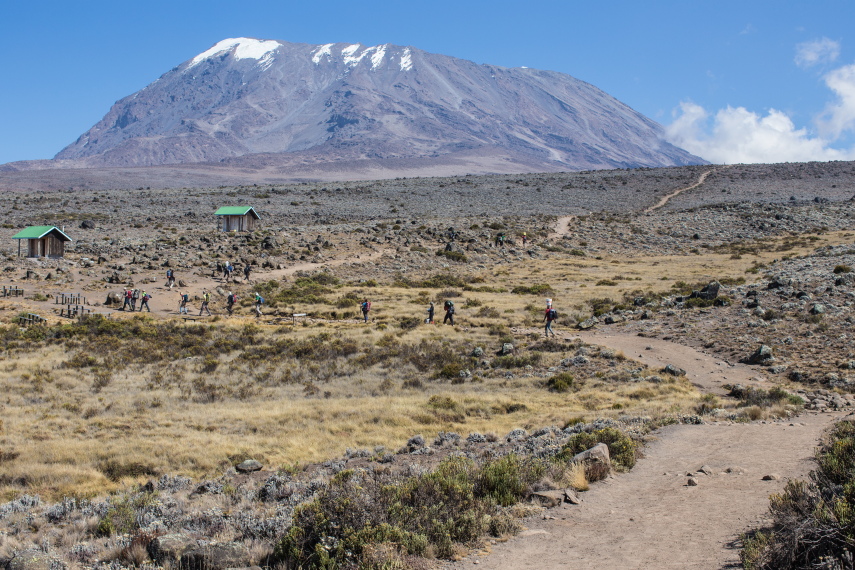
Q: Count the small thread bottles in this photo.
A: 0